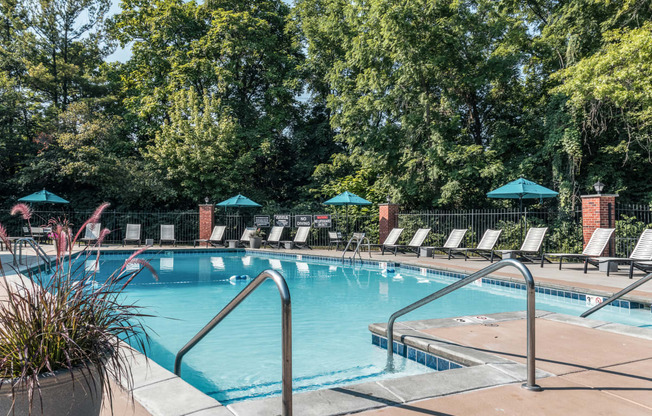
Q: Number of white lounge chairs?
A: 14